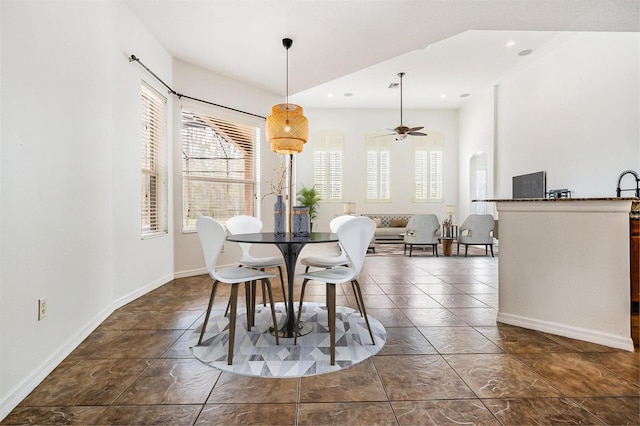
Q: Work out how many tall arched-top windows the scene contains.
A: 3